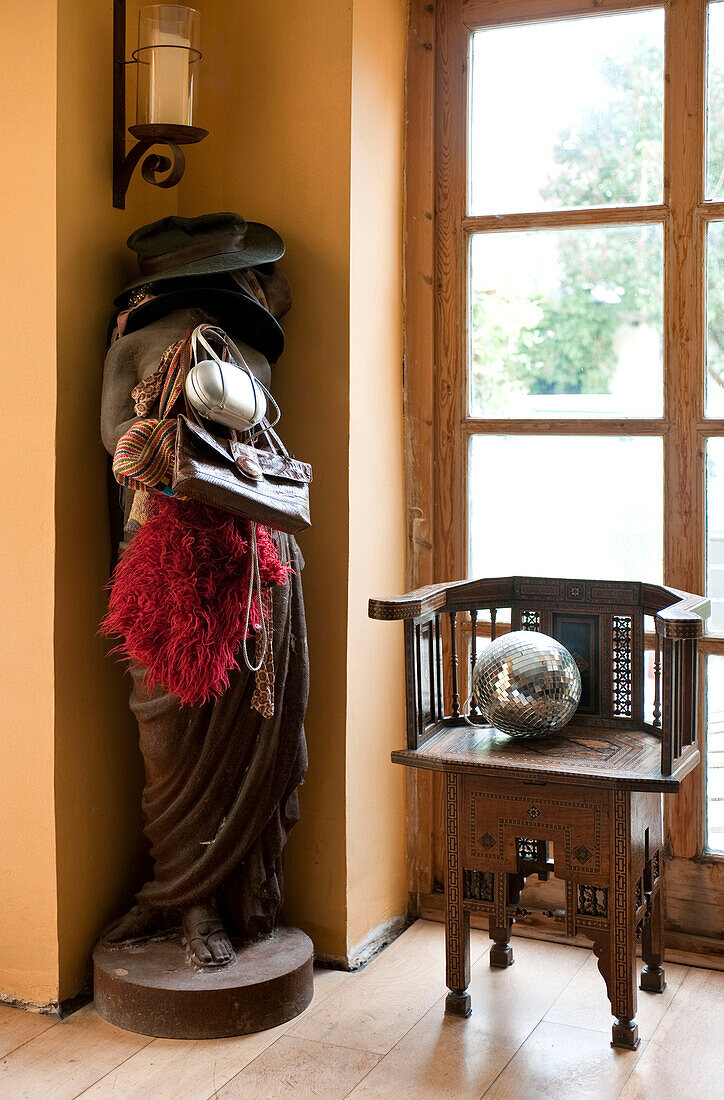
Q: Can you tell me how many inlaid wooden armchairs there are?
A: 1